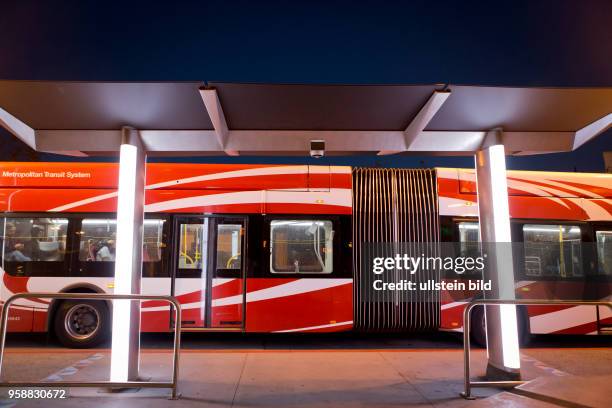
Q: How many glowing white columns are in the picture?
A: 2